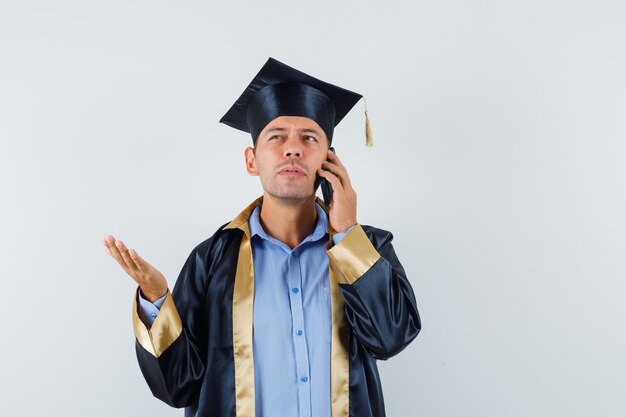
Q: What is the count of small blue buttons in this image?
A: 5